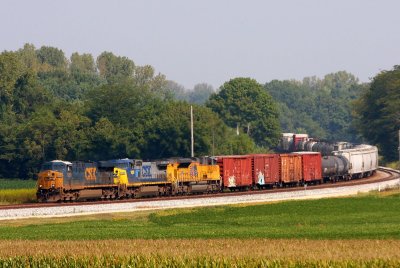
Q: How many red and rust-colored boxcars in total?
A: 4